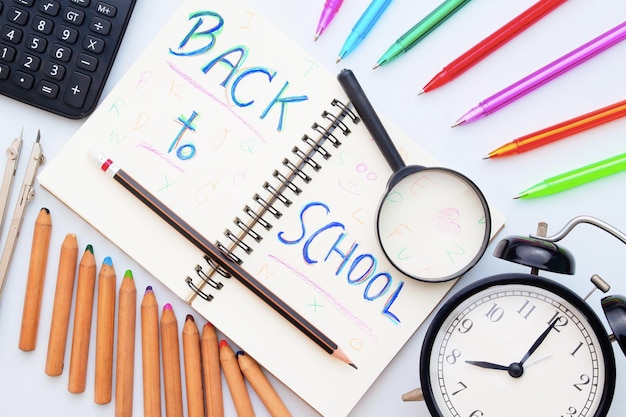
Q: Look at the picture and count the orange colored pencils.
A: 11